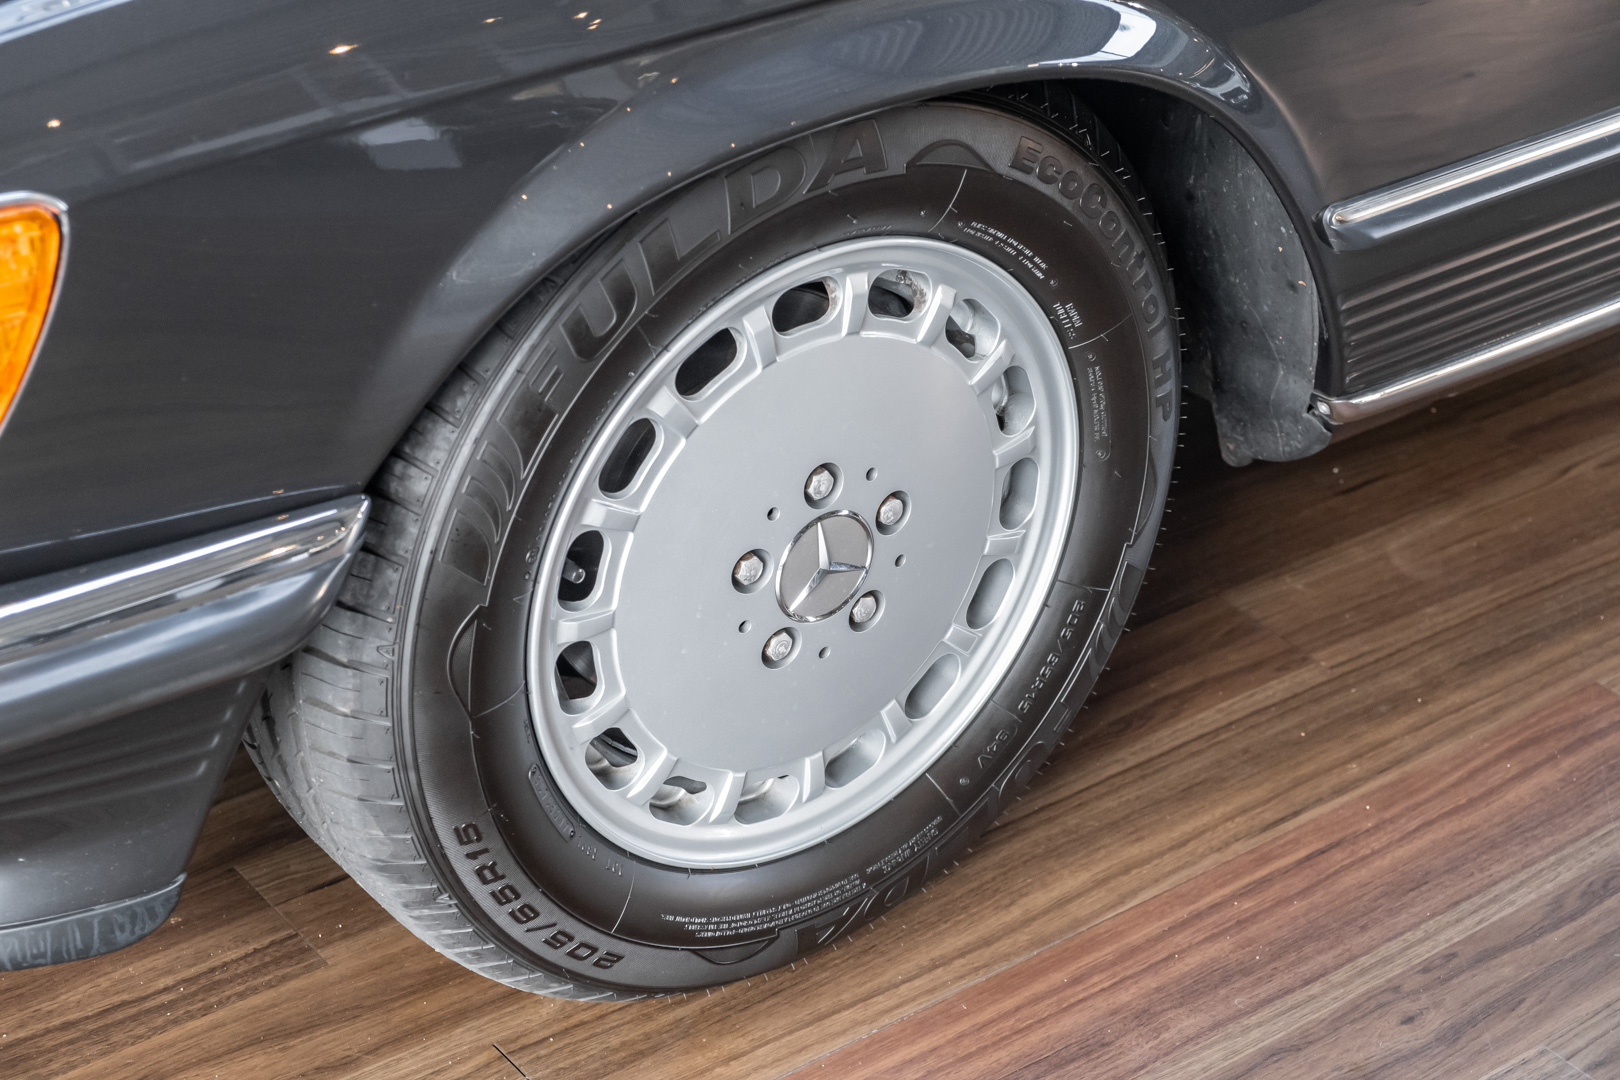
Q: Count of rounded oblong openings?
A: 15